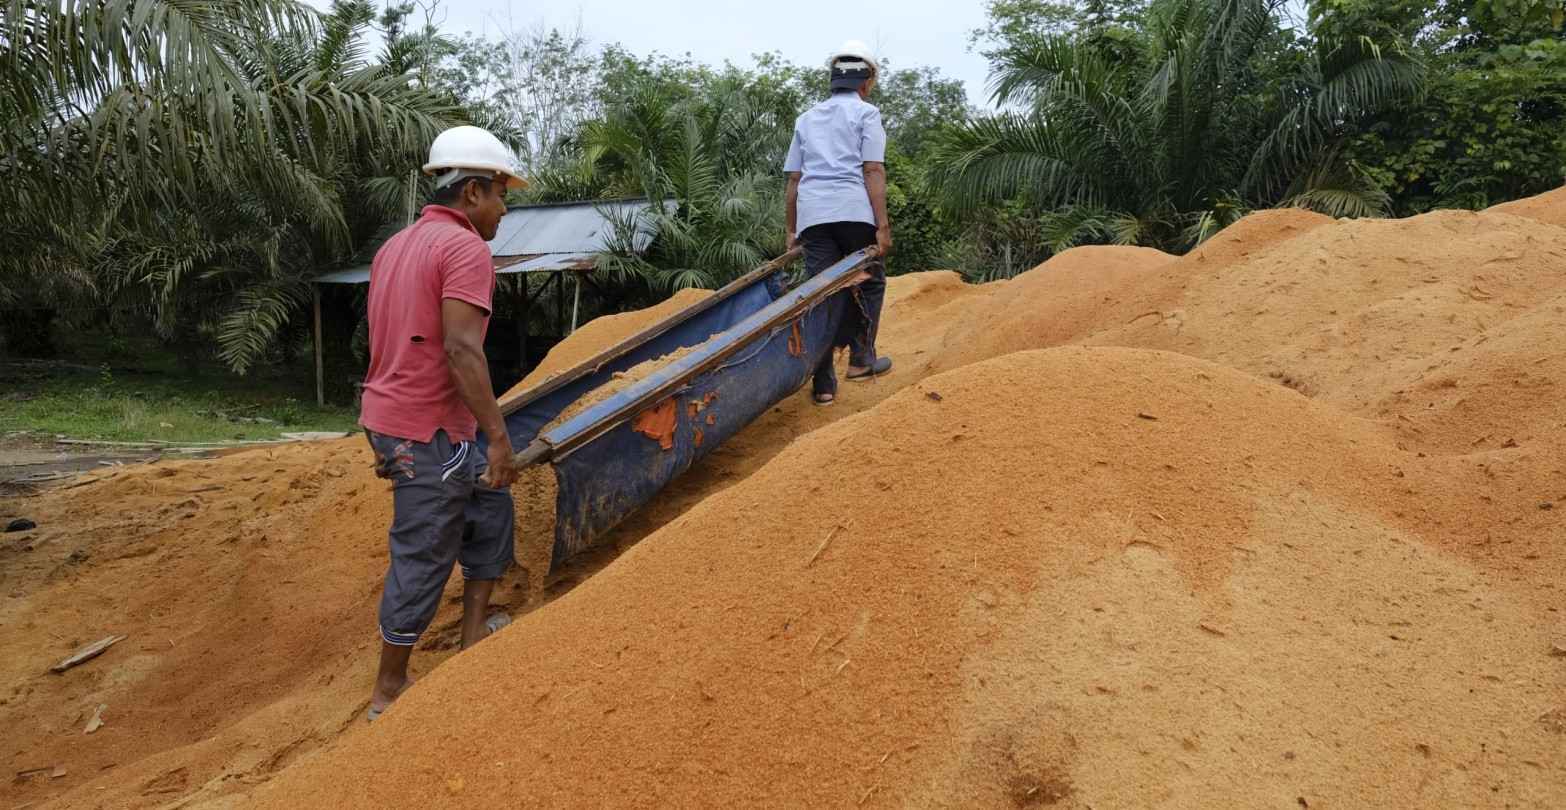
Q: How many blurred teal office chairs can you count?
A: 0